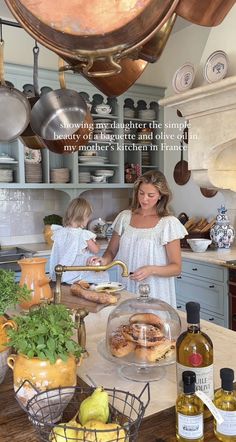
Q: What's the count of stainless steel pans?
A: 2